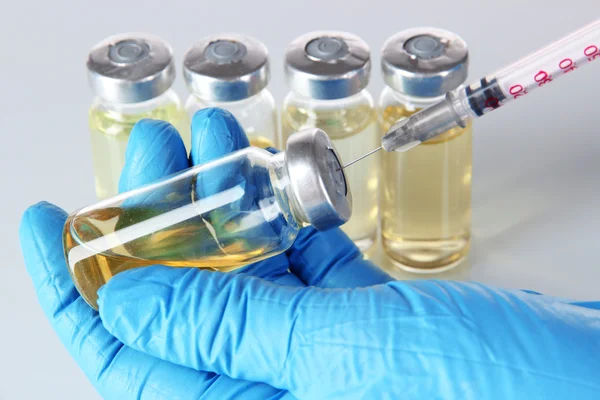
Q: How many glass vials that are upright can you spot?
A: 4